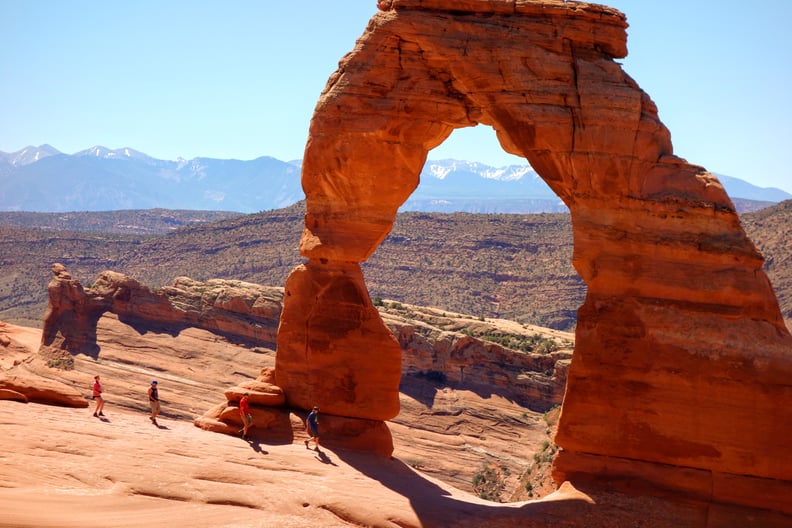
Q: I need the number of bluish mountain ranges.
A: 1